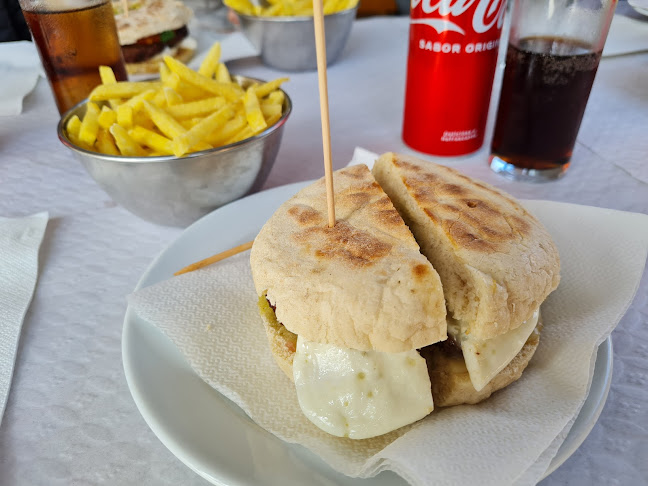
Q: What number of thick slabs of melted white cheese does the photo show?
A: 2